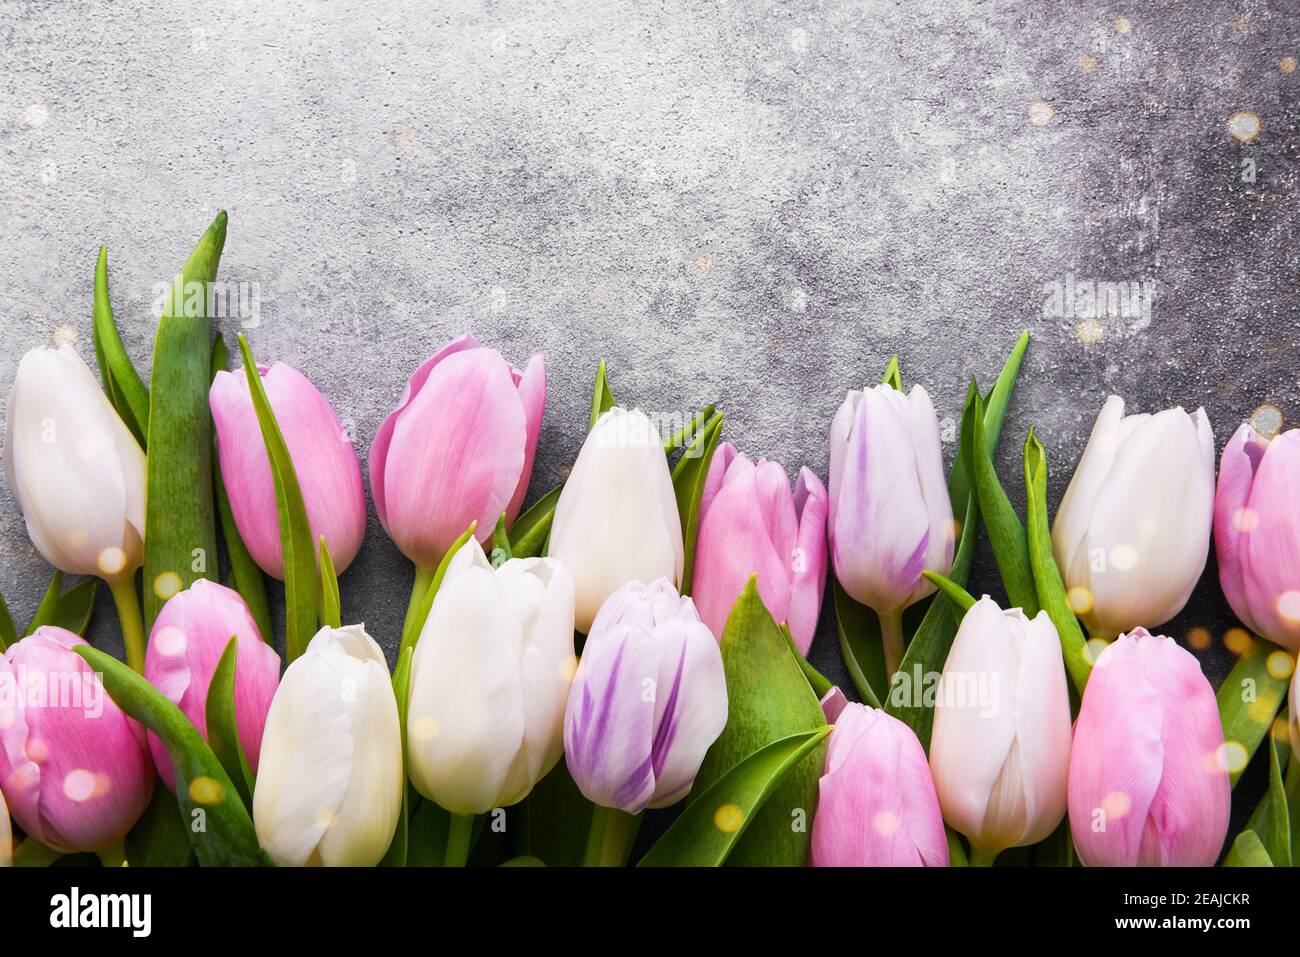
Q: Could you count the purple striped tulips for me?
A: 2